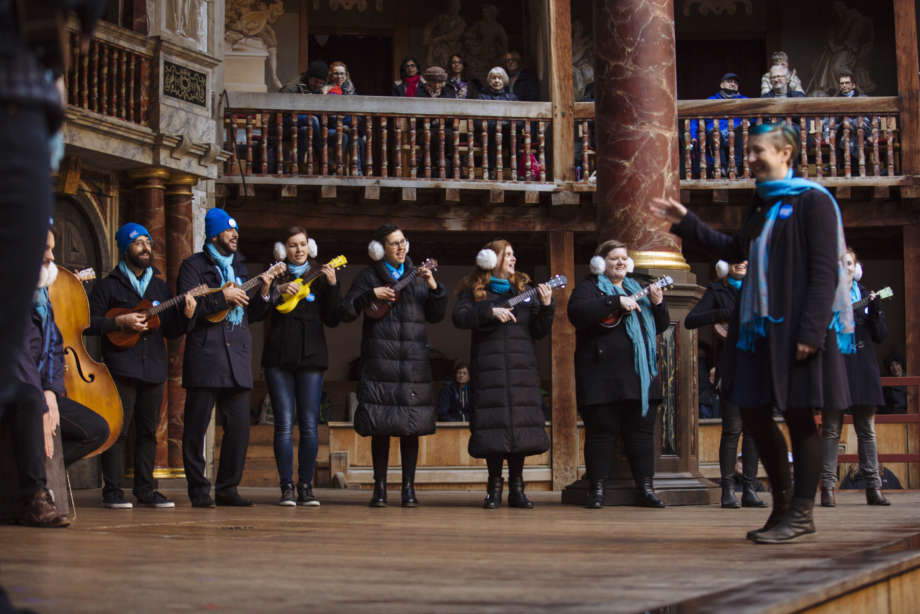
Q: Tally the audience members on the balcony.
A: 11